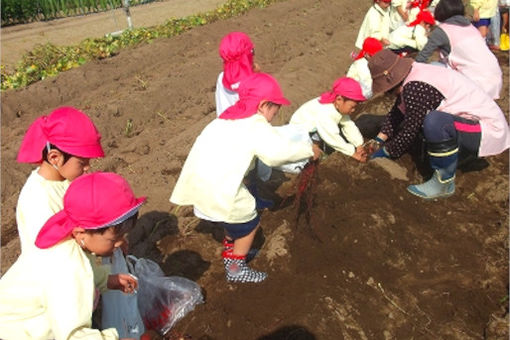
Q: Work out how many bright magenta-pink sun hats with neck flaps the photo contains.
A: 5